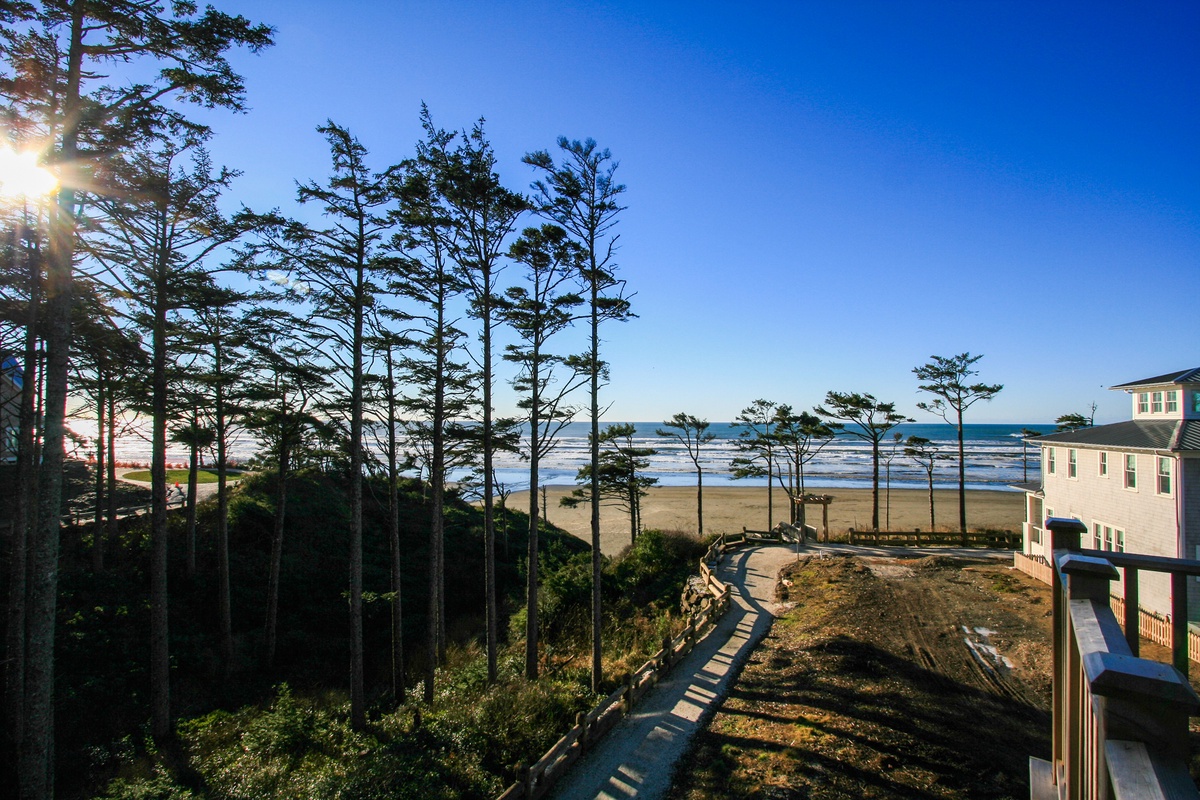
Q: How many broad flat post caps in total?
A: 3